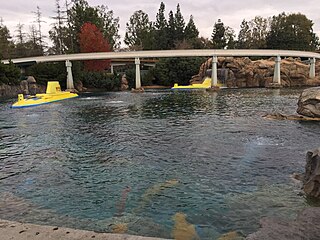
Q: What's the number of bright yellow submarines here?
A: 2